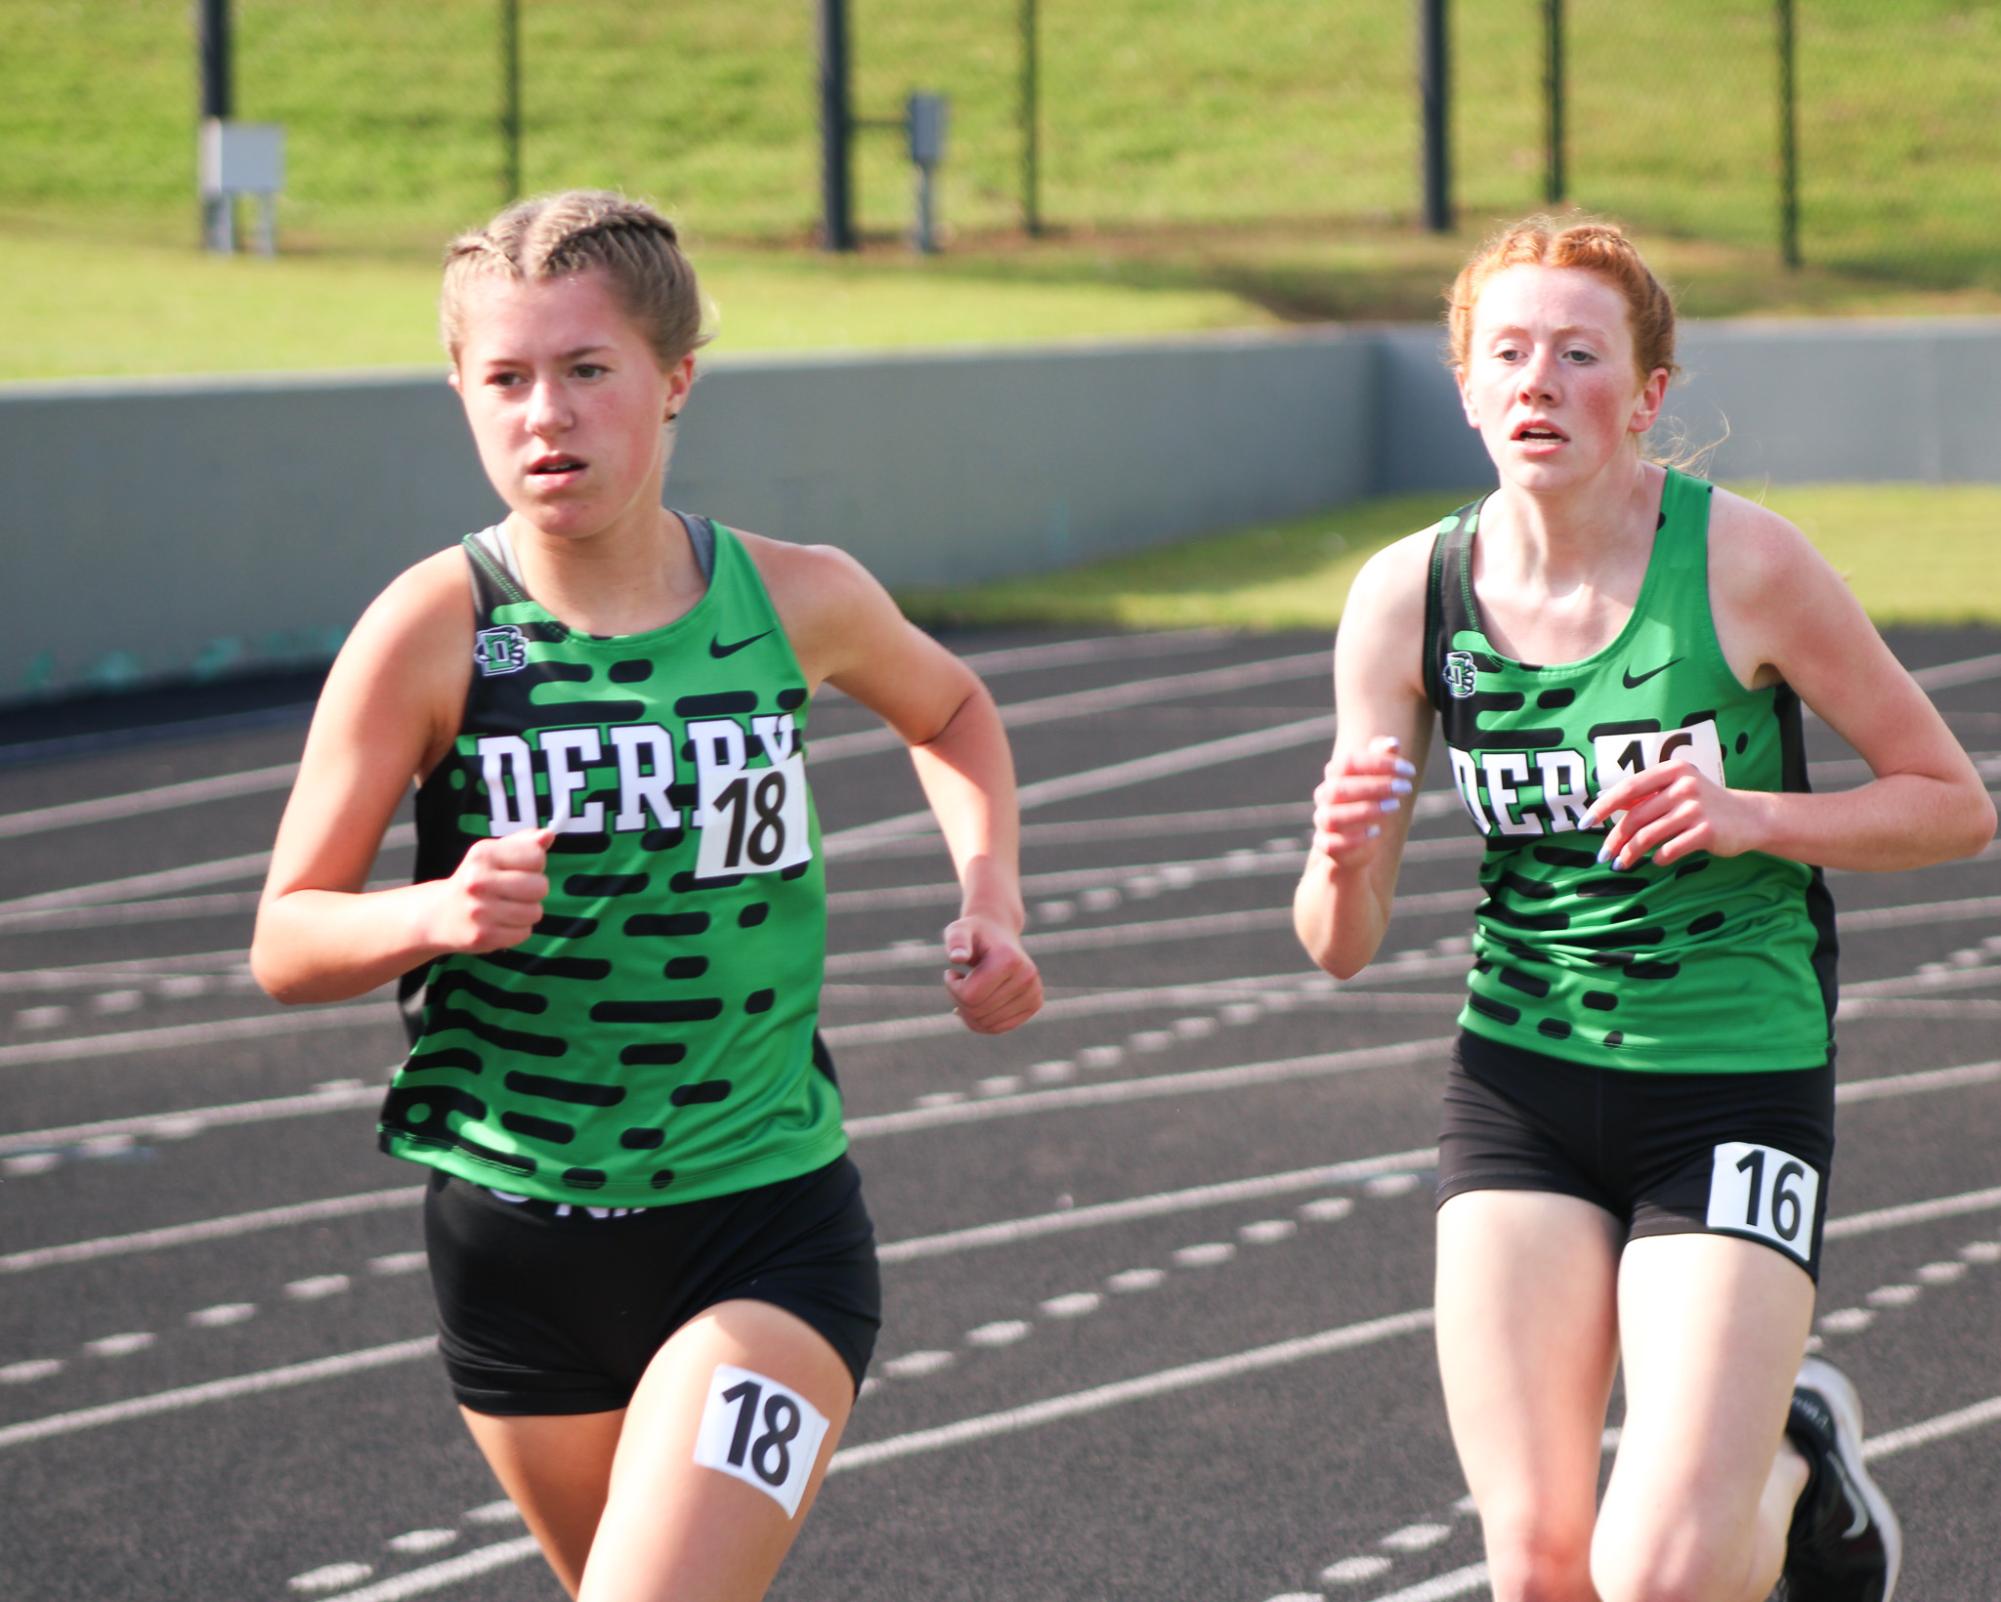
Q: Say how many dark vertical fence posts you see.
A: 7